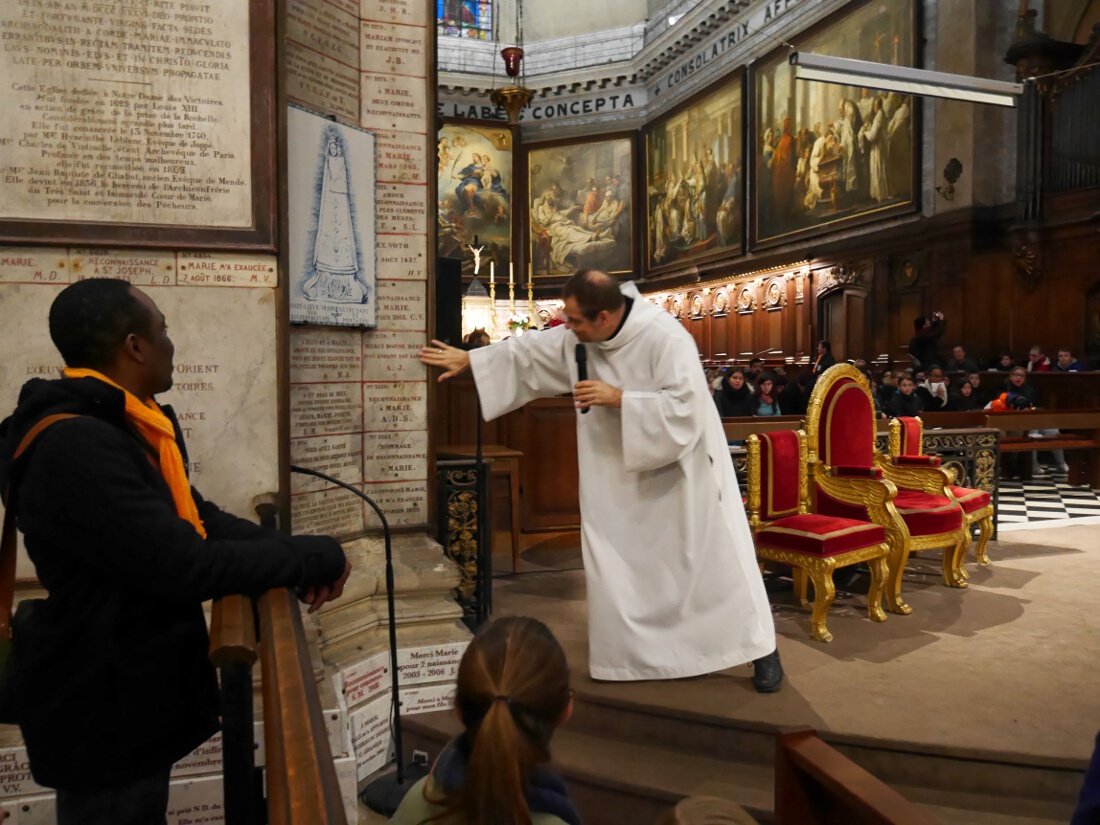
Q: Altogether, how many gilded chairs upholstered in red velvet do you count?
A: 3